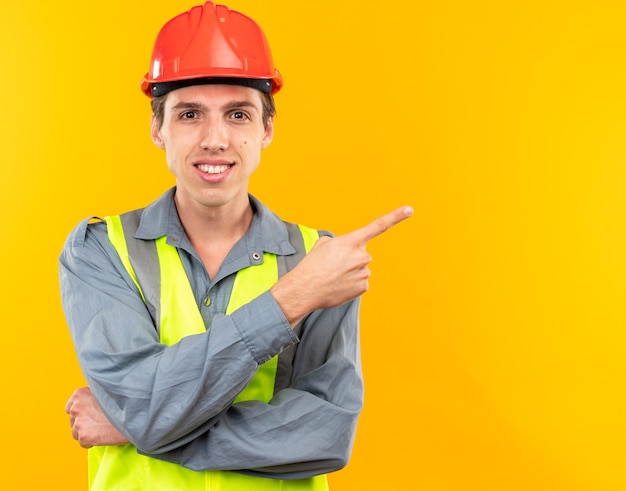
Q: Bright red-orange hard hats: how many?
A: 1